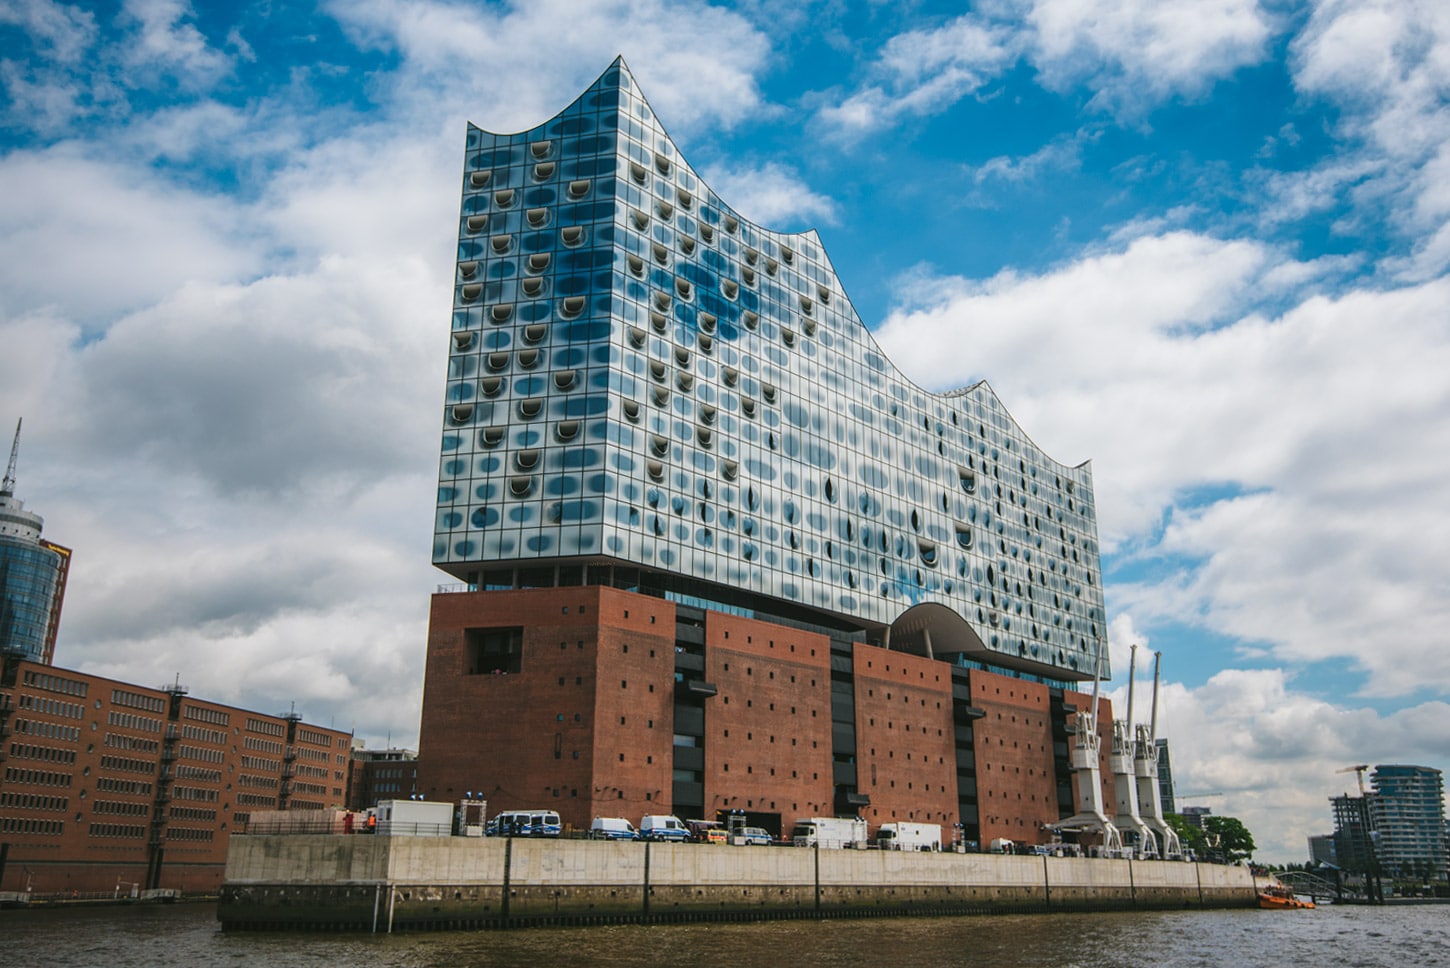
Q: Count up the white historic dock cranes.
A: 3